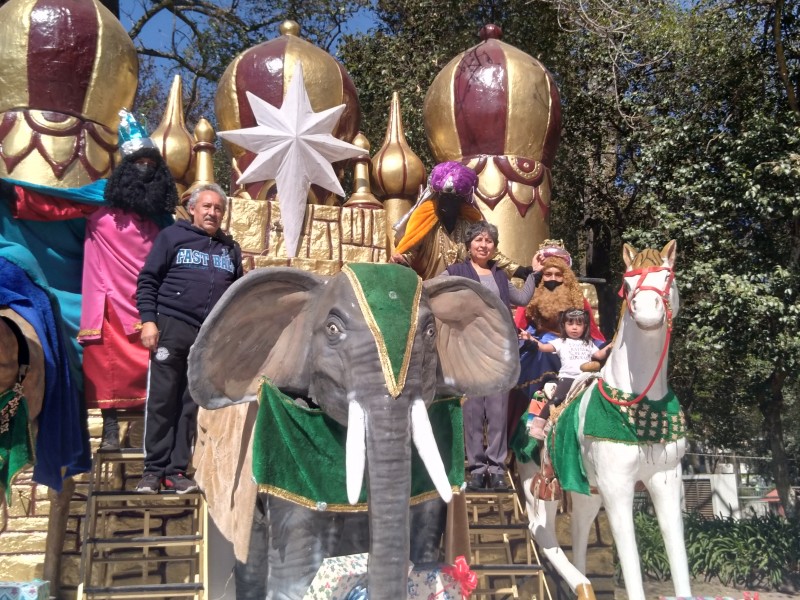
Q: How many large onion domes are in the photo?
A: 3